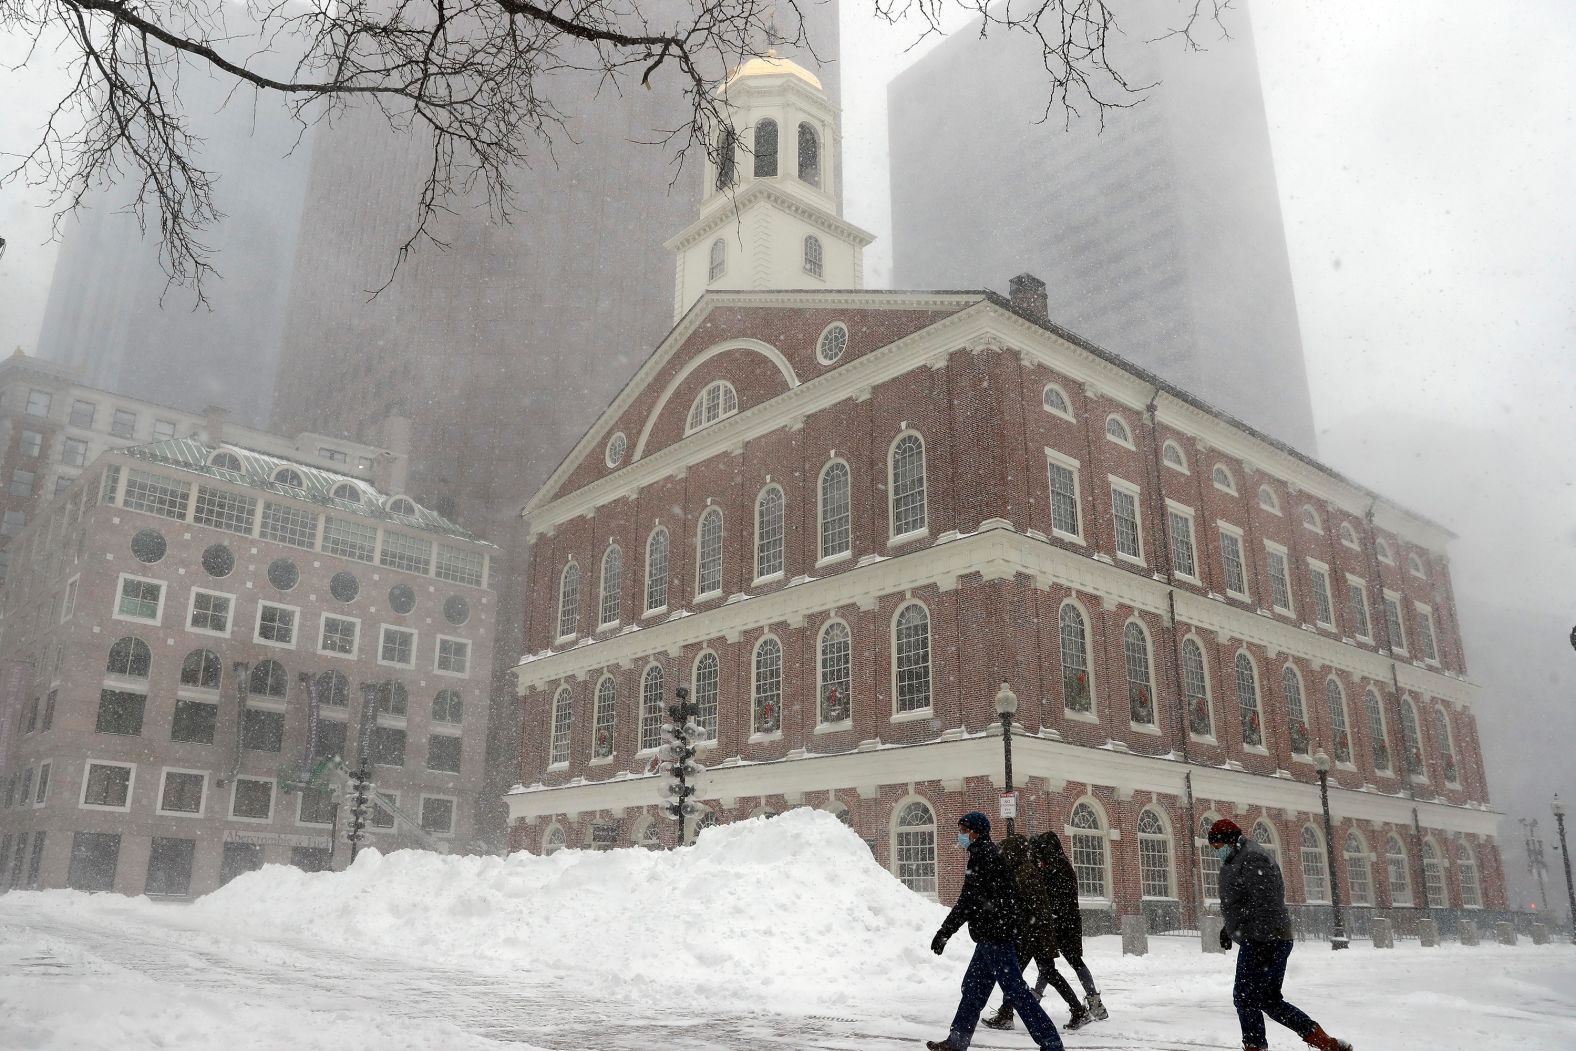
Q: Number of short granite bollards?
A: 7